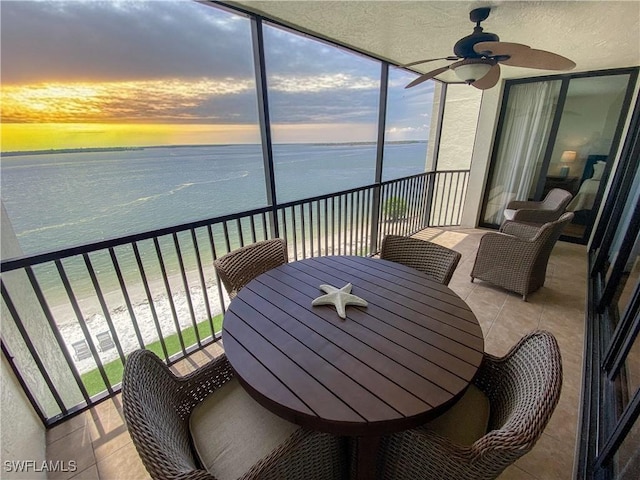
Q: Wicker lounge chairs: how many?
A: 2